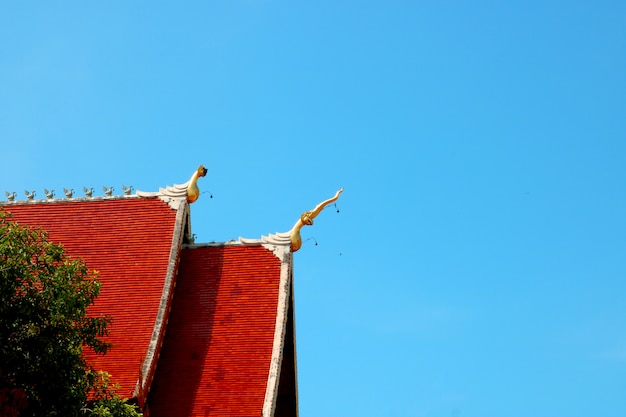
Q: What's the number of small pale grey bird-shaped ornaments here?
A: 7